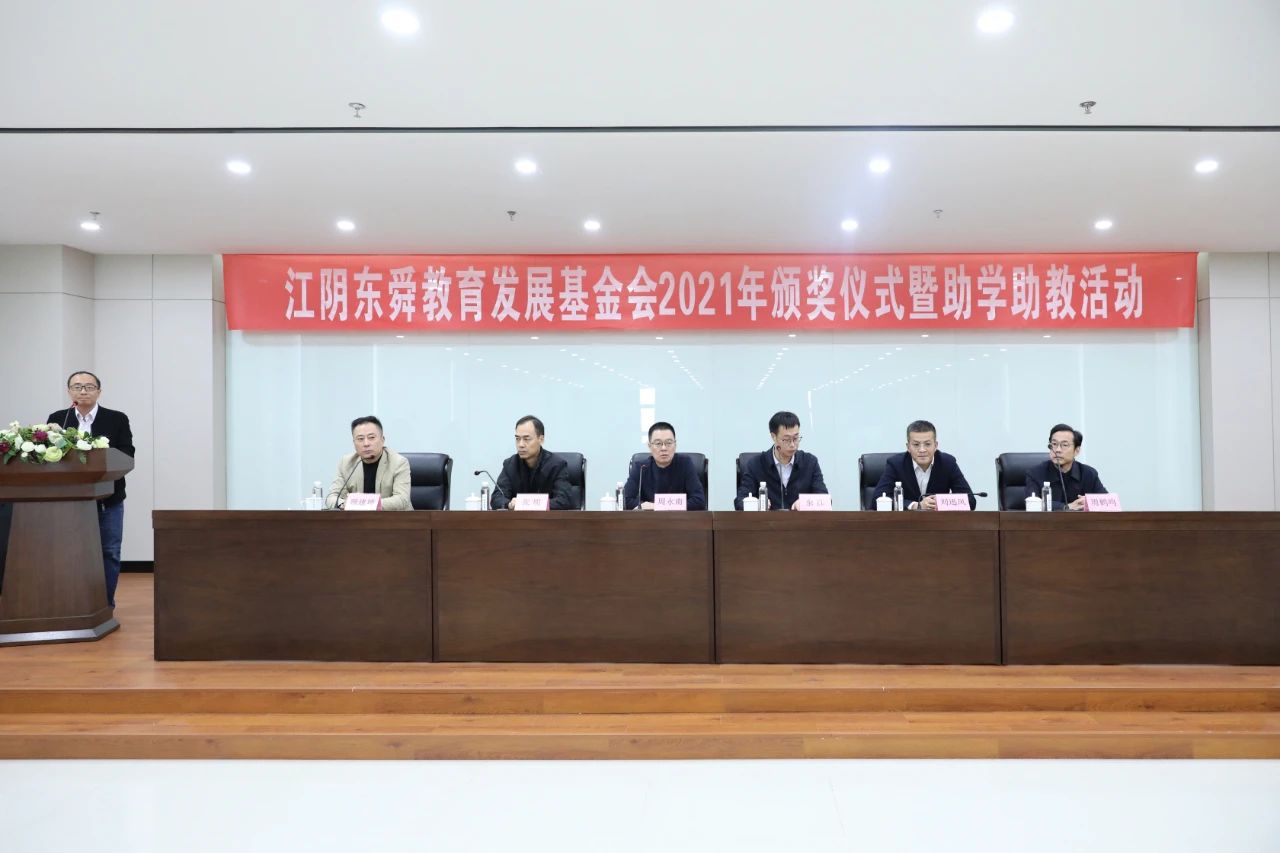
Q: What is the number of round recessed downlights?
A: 11